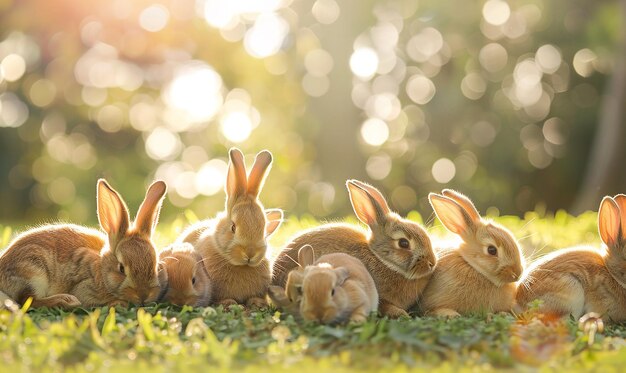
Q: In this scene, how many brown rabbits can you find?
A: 7